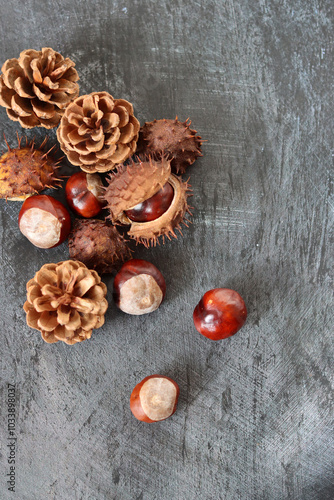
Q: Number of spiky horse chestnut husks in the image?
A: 4